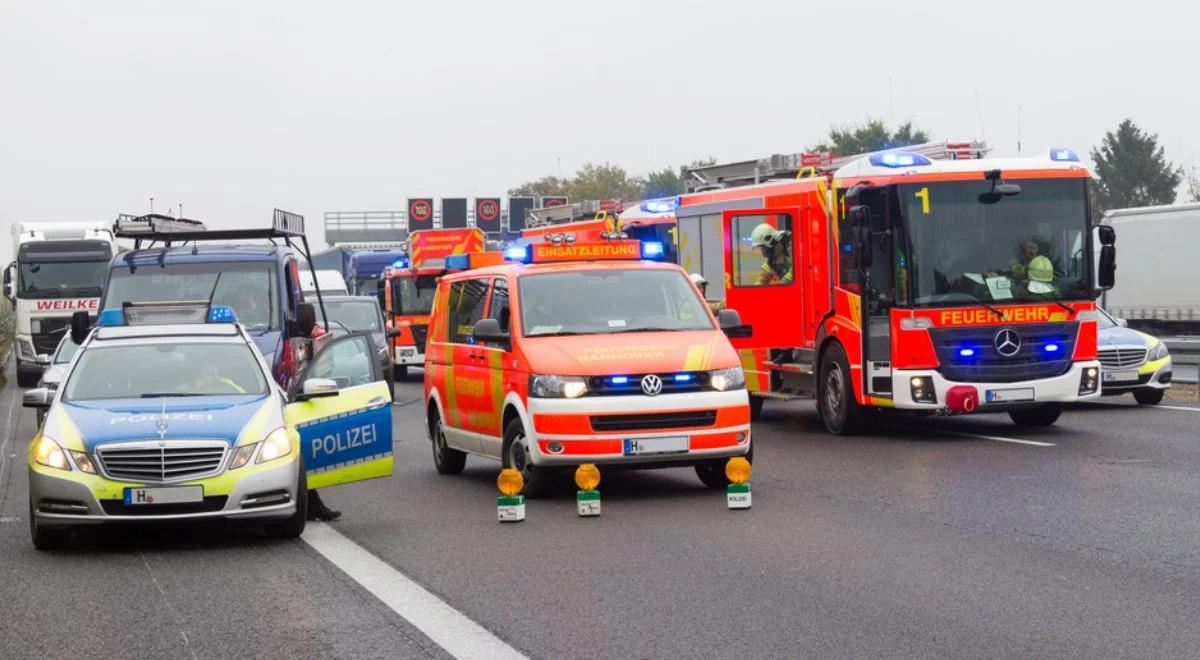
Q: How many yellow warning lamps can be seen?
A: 3